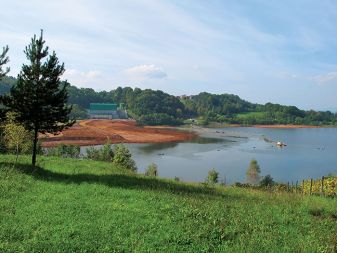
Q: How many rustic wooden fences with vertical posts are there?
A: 1